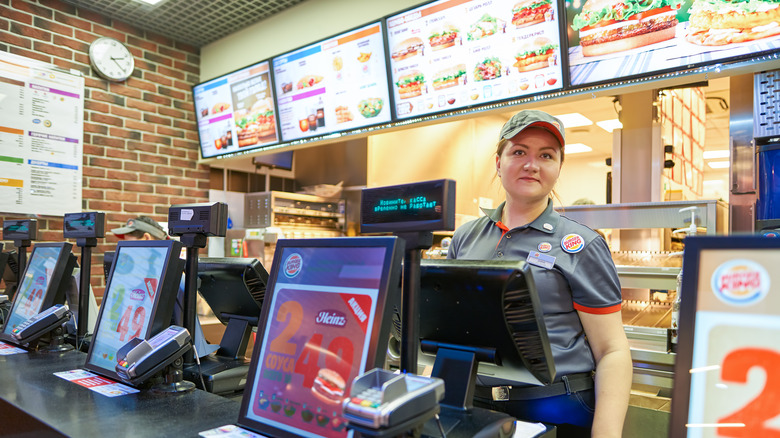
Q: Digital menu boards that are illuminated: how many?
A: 4